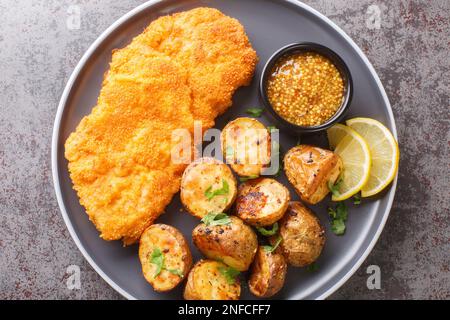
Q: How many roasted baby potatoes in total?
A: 9